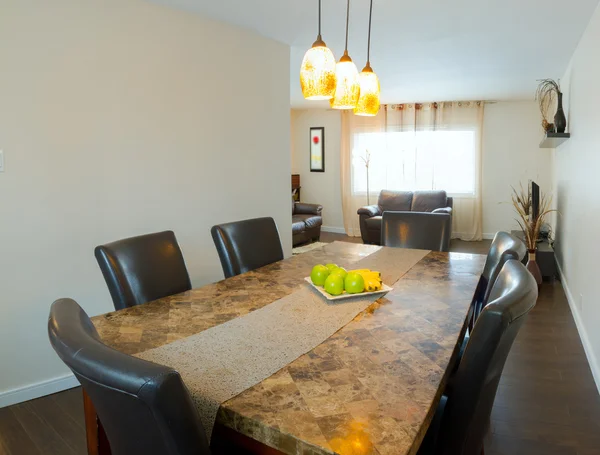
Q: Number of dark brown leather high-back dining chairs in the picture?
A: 6